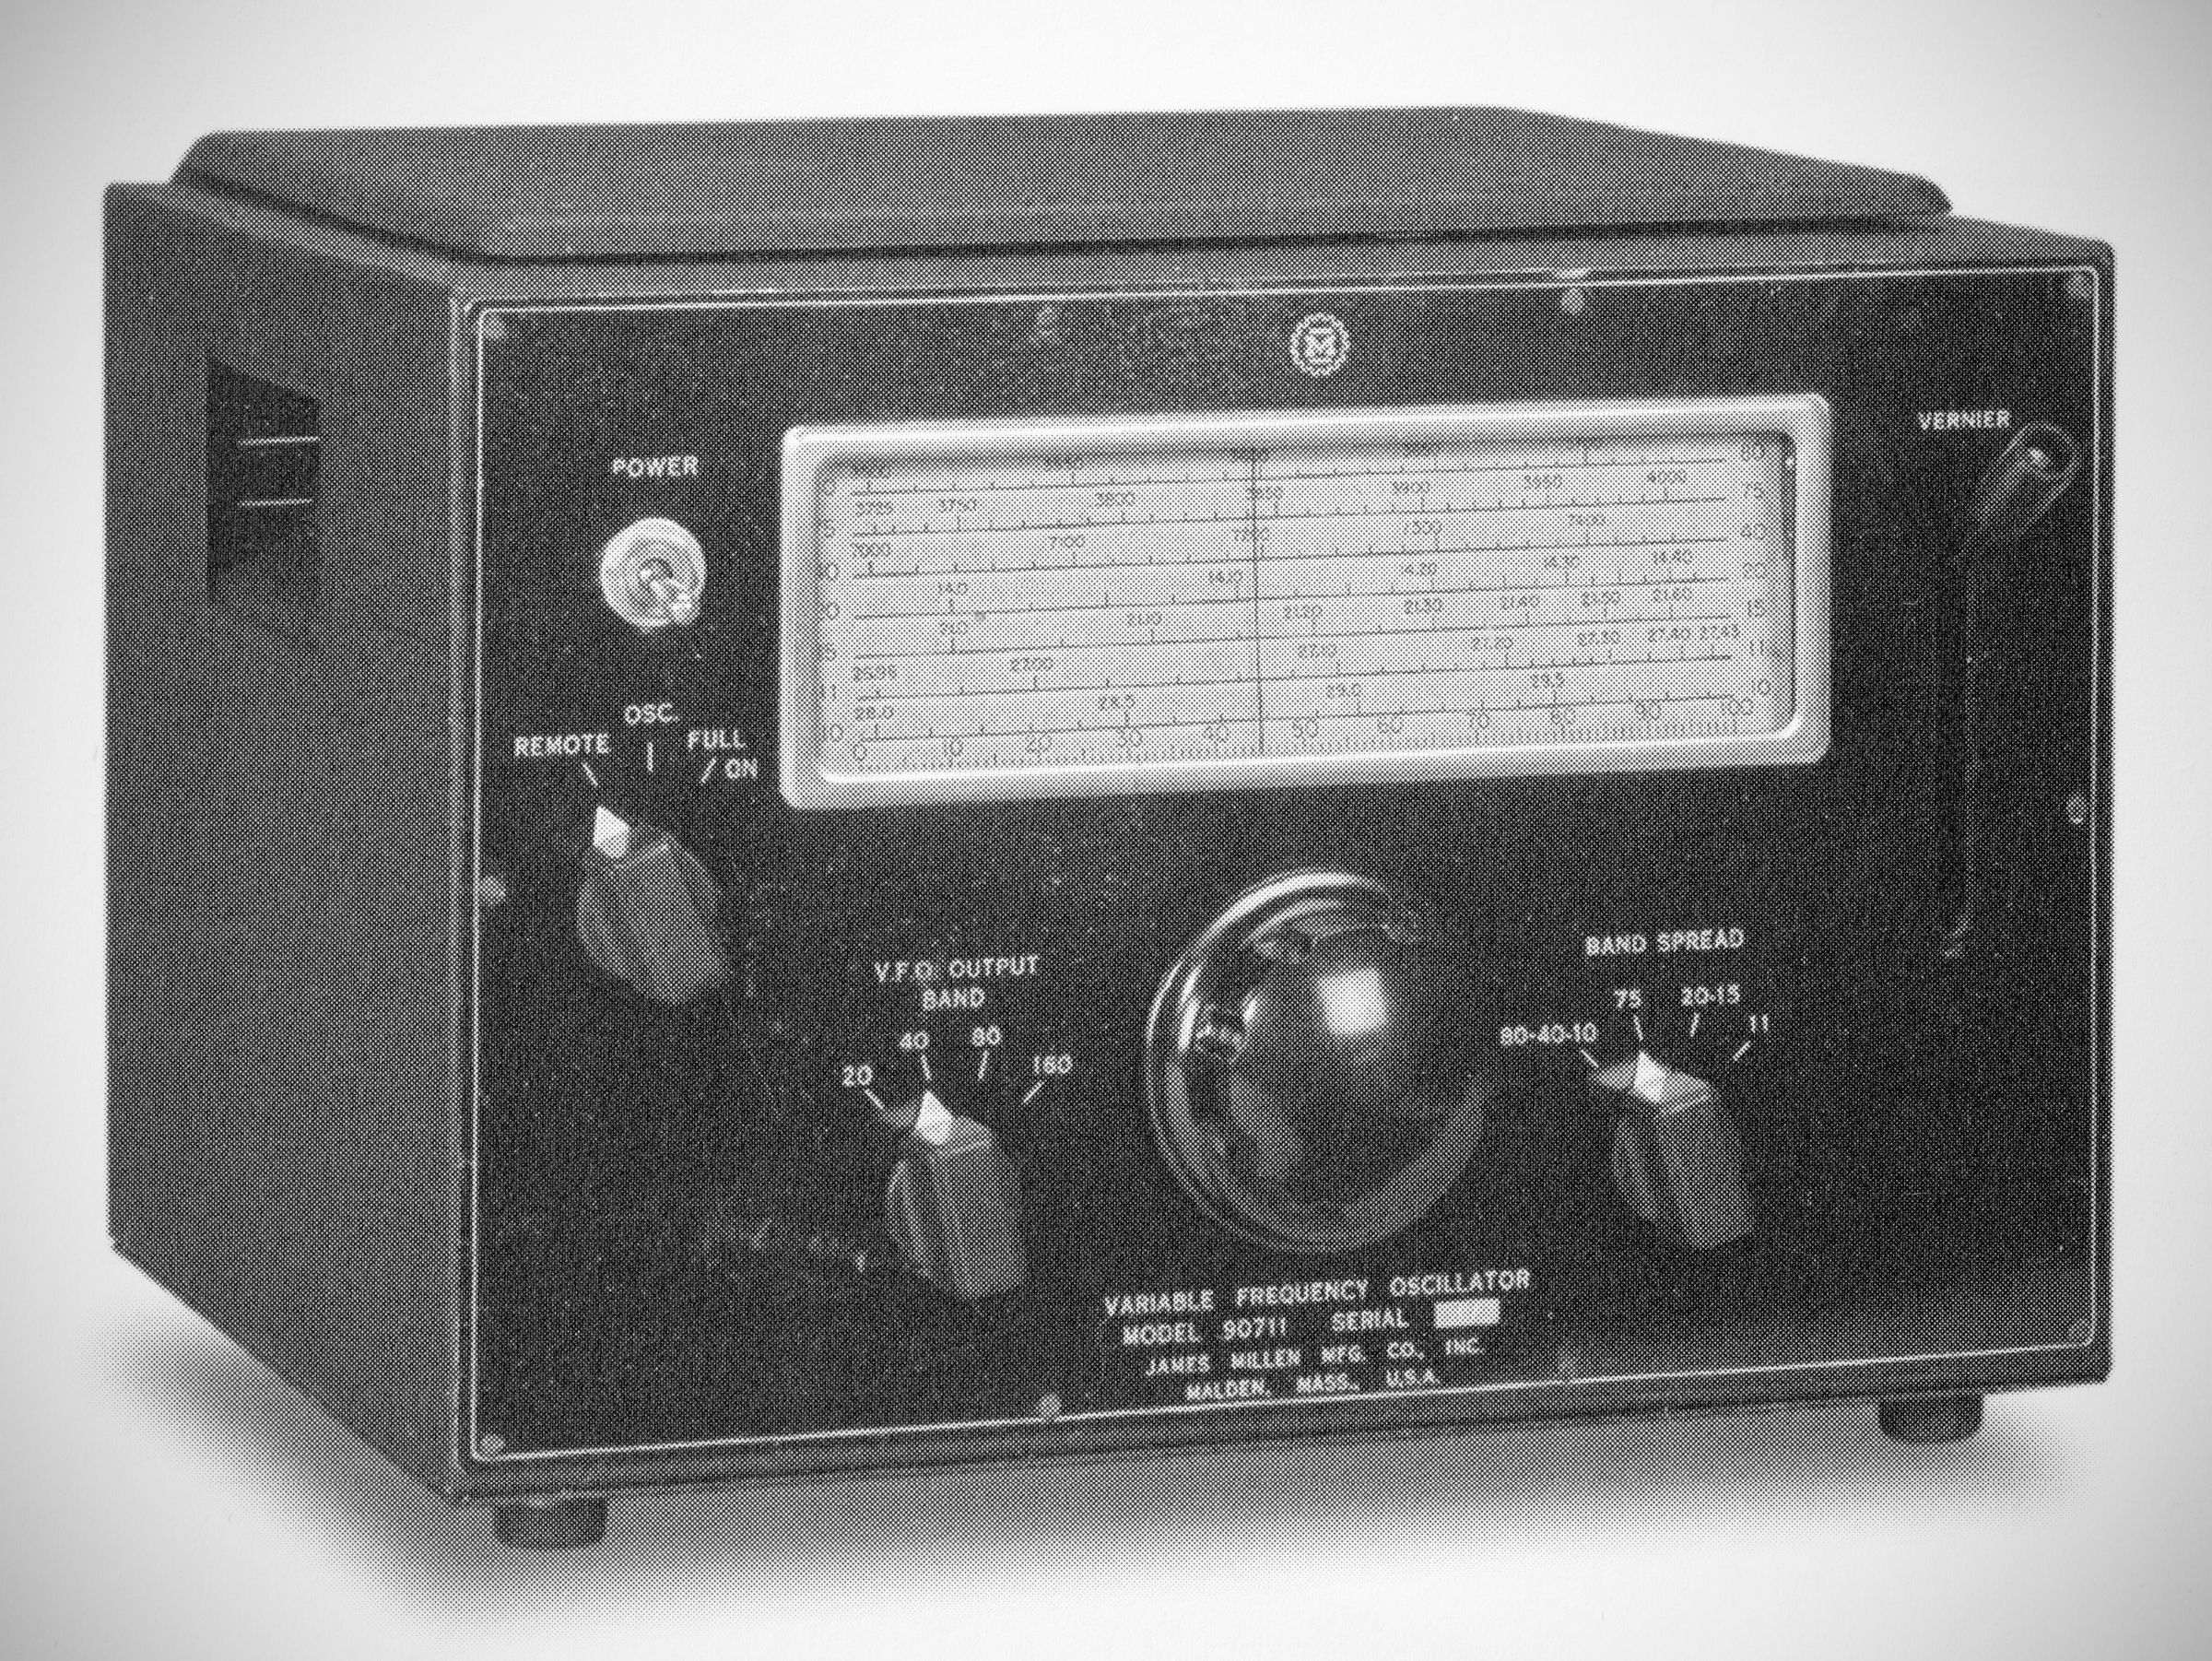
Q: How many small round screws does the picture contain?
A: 10